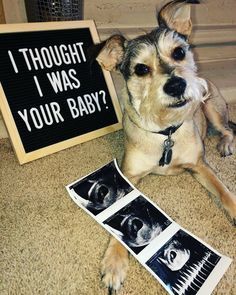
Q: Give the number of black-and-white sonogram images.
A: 3